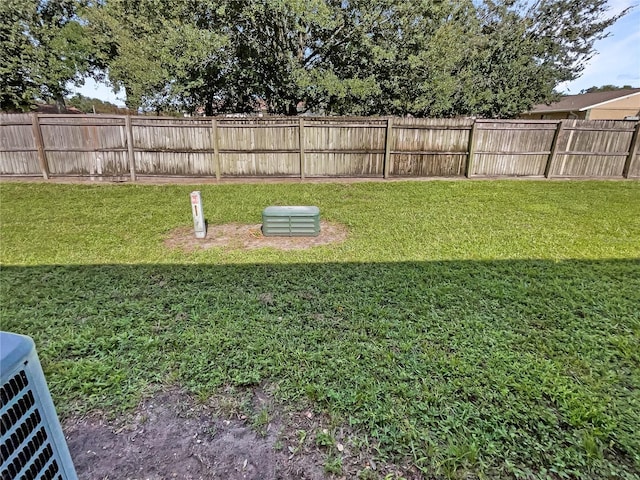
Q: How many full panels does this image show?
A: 7